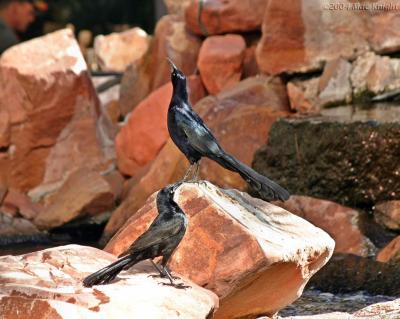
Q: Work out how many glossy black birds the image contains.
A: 2